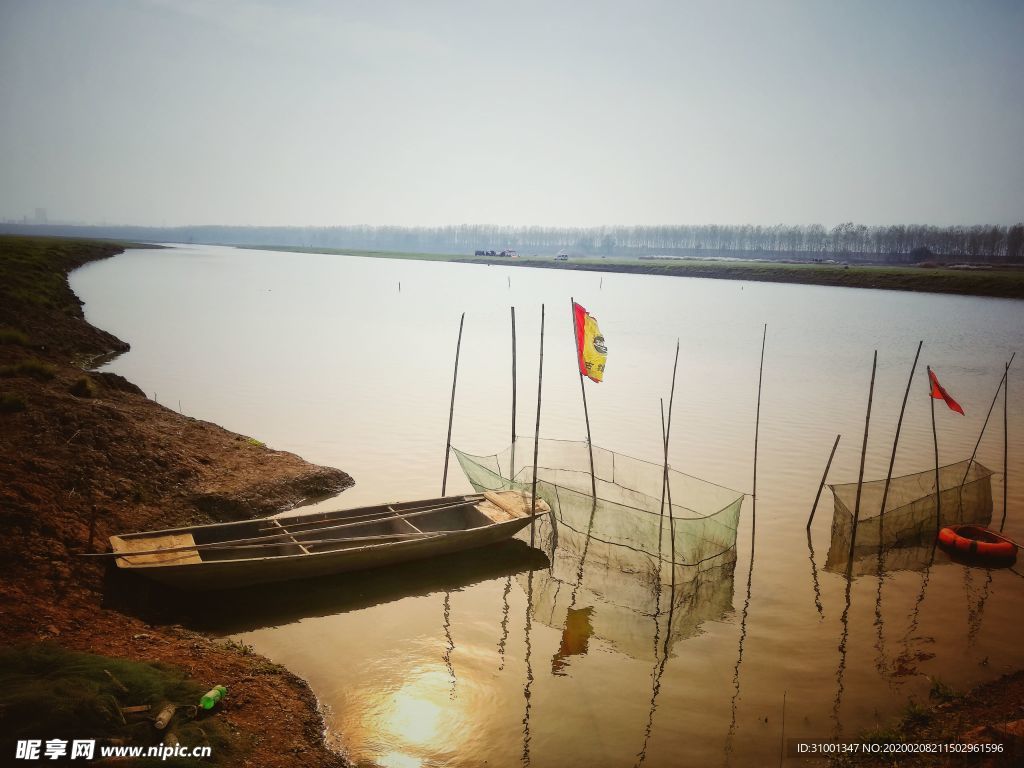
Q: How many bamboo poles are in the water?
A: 13